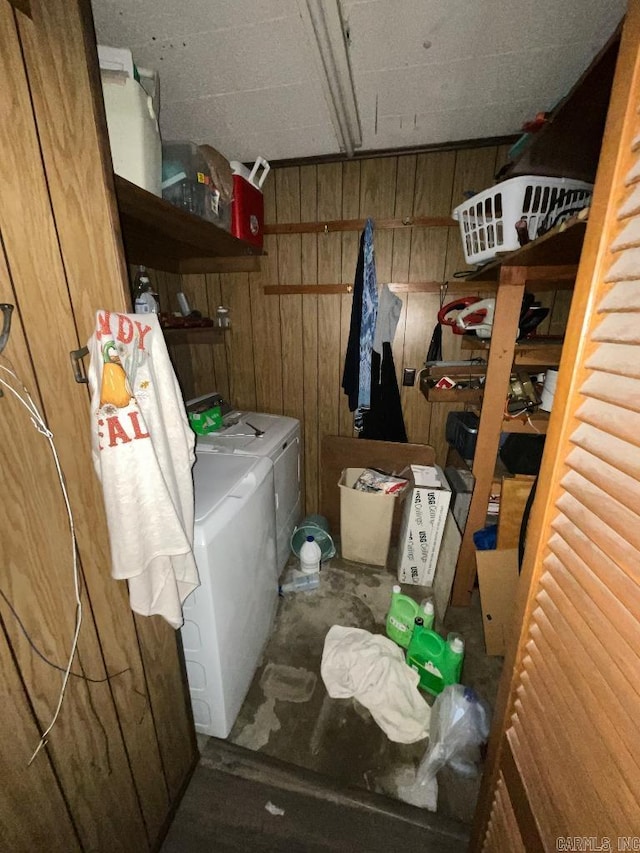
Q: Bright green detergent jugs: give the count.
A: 2